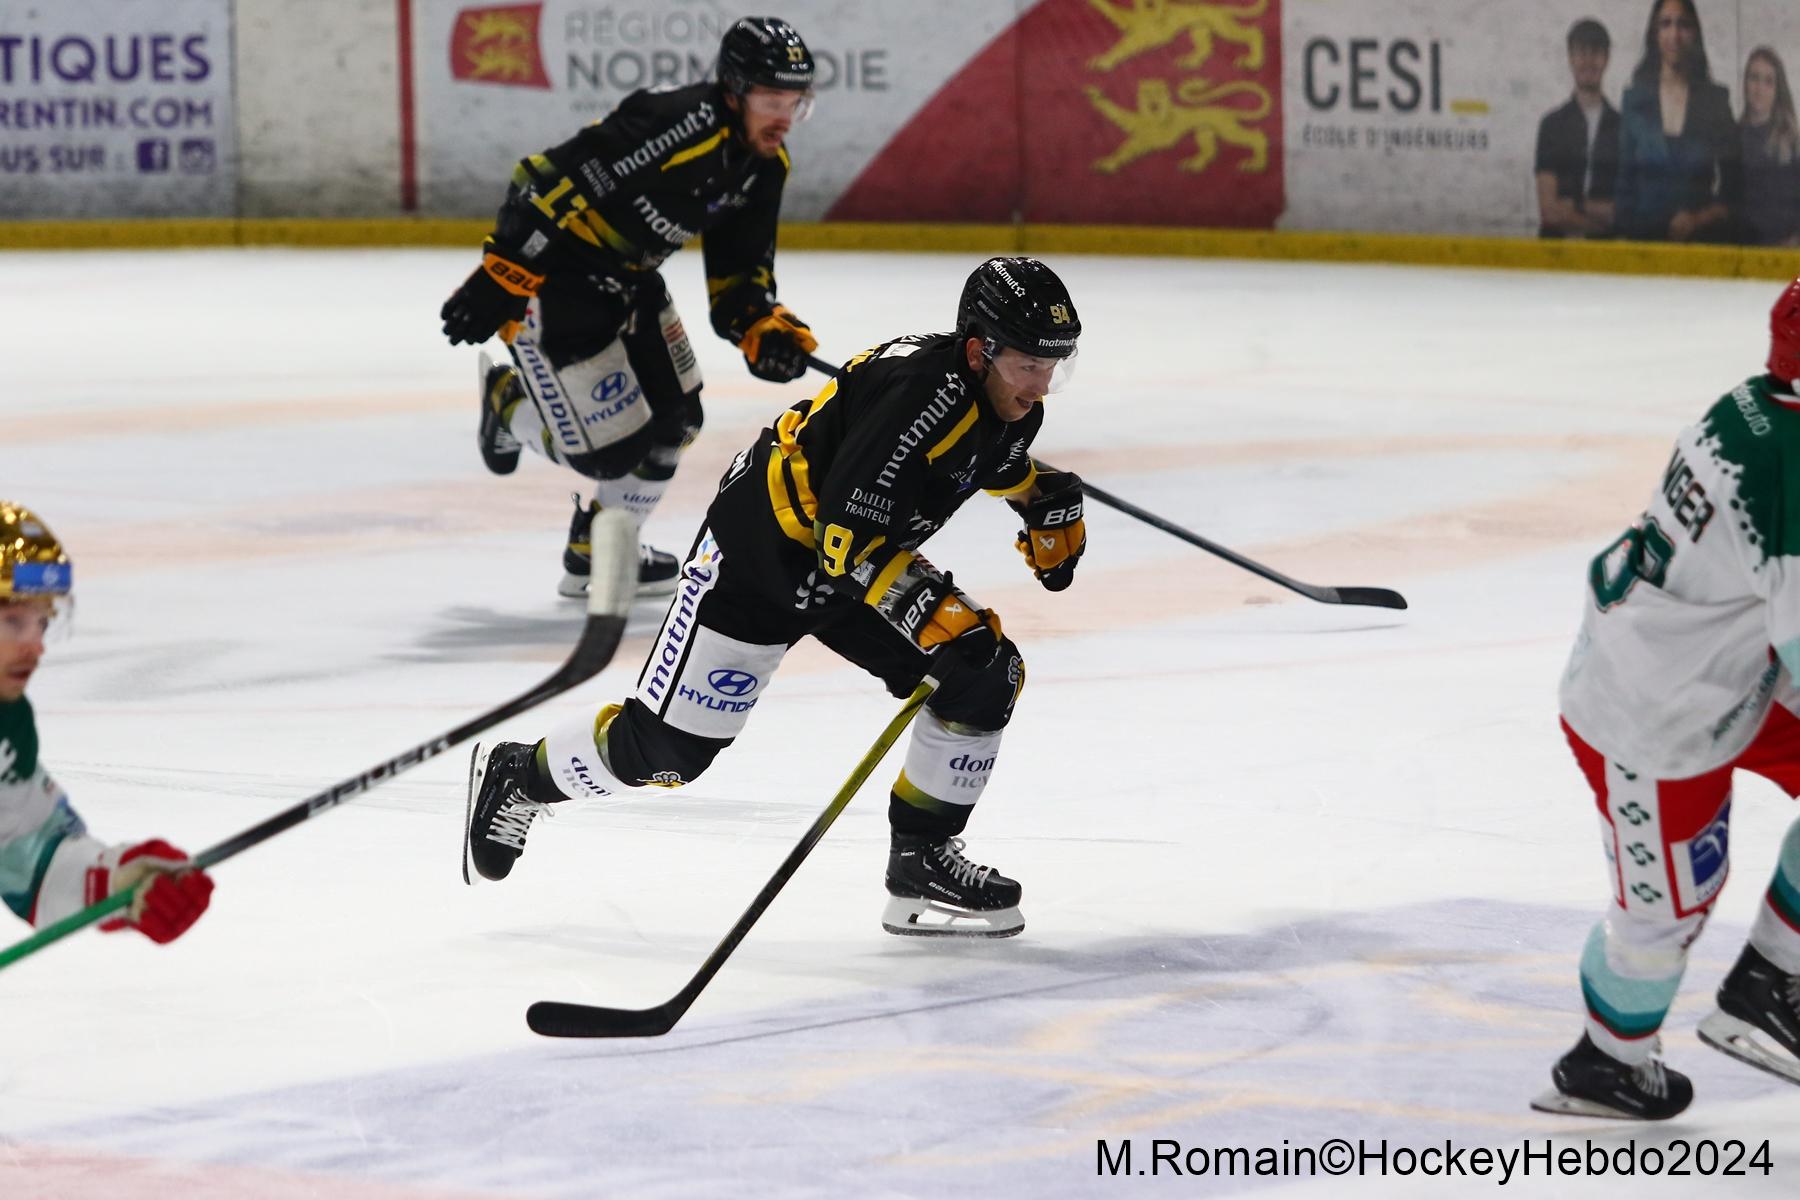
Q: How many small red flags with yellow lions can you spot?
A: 1